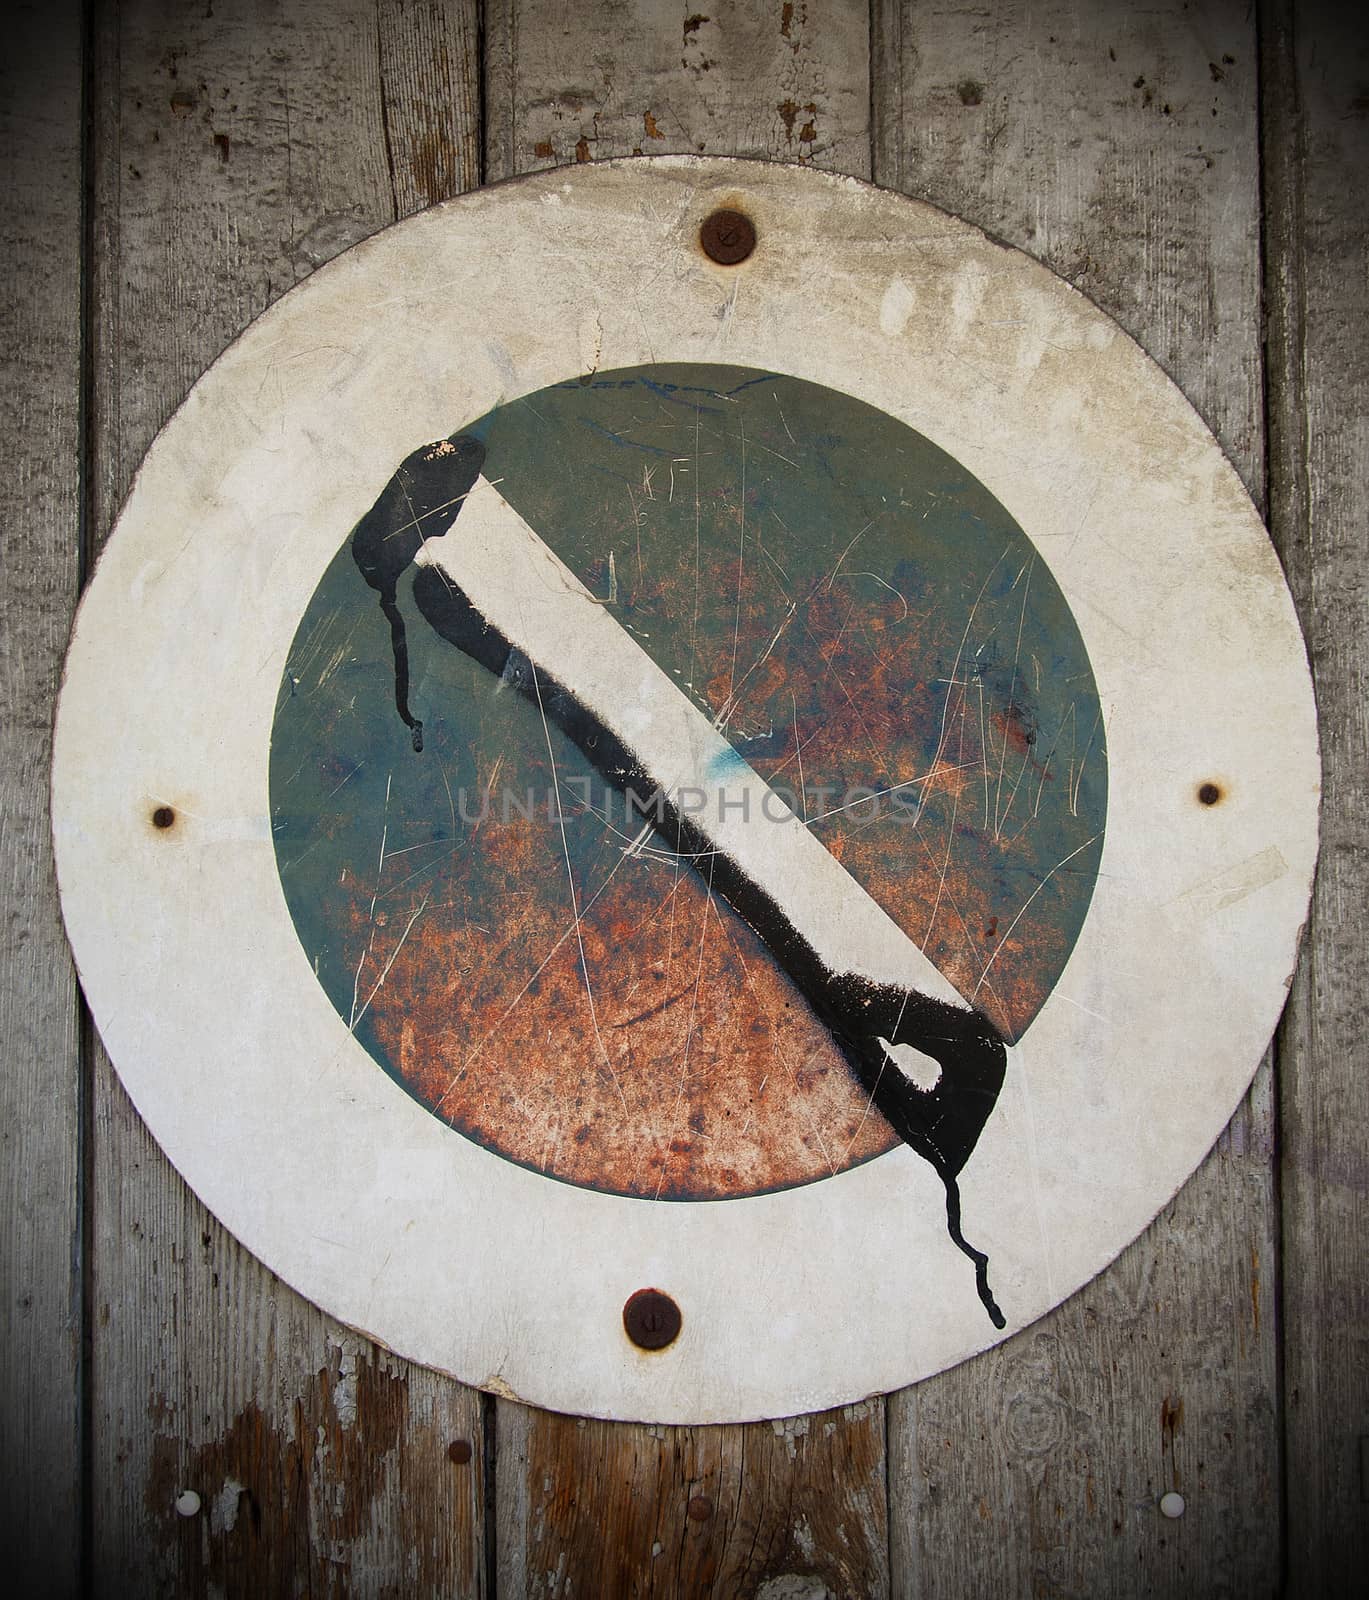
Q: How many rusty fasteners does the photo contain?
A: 6